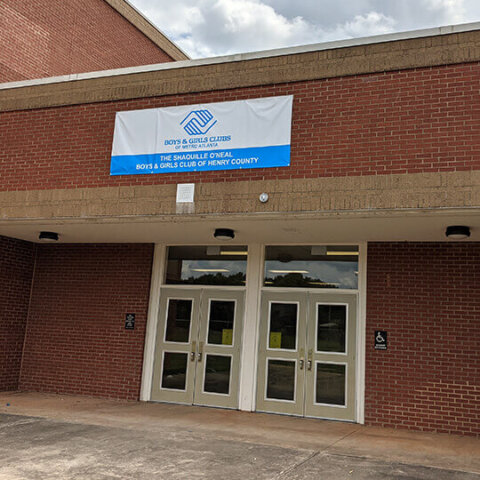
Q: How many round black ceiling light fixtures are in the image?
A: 3